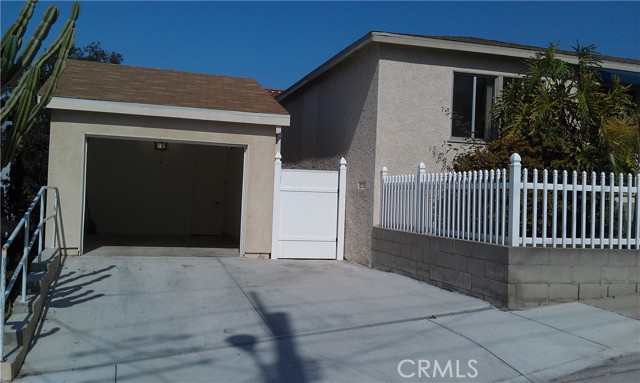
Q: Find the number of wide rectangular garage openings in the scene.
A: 1